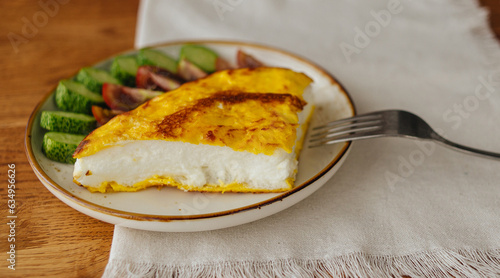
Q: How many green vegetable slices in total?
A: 7